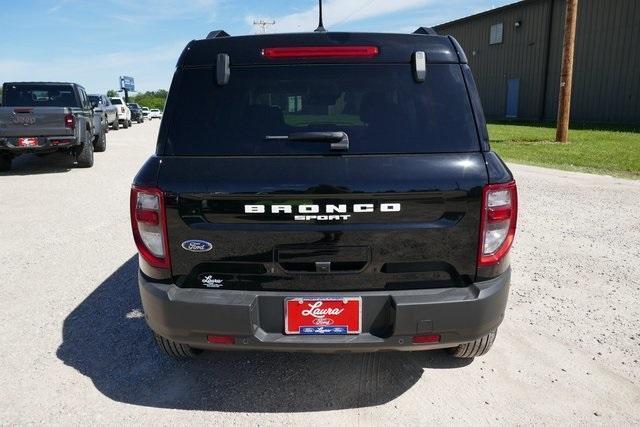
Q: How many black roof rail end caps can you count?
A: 2